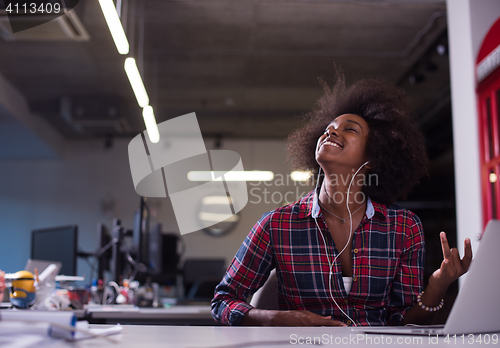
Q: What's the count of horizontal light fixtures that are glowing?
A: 2